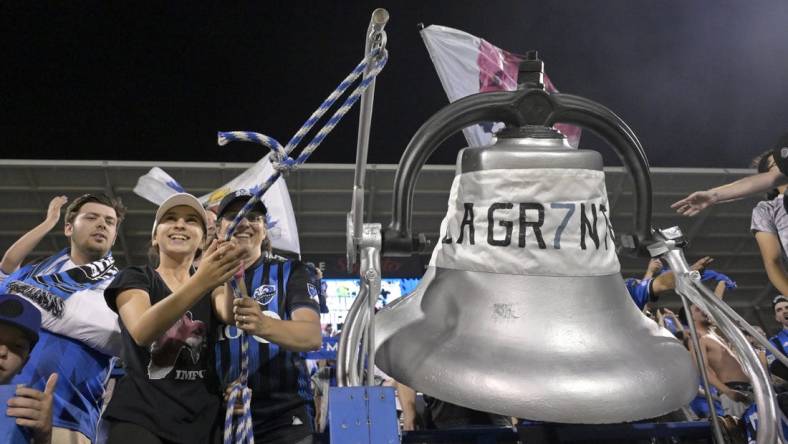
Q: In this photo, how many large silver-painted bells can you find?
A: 1